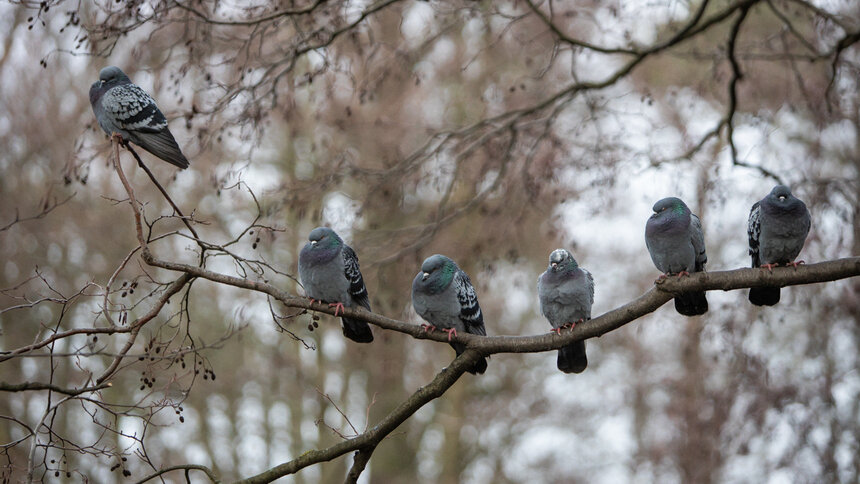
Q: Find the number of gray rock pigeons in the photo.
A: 6